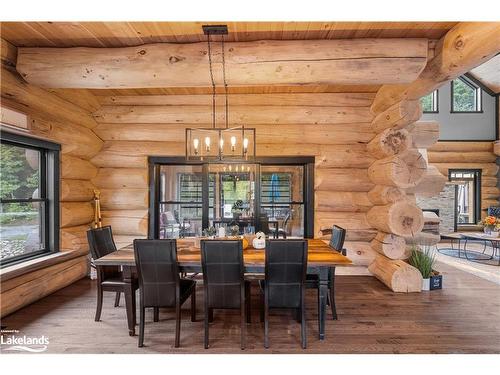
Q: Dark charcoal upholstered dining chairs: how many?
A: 5